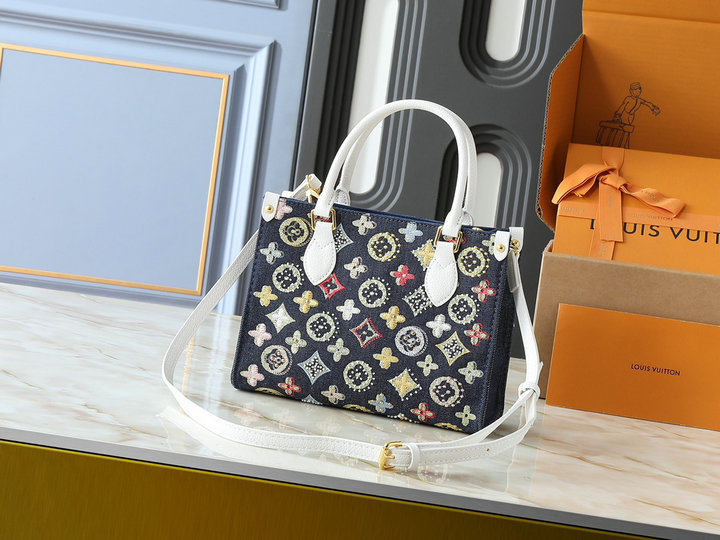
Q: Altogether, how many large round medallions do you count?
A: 11